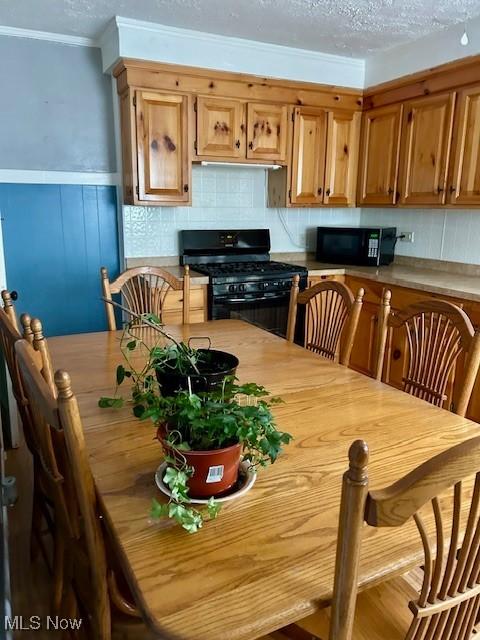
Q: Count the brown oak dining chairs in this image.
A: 6